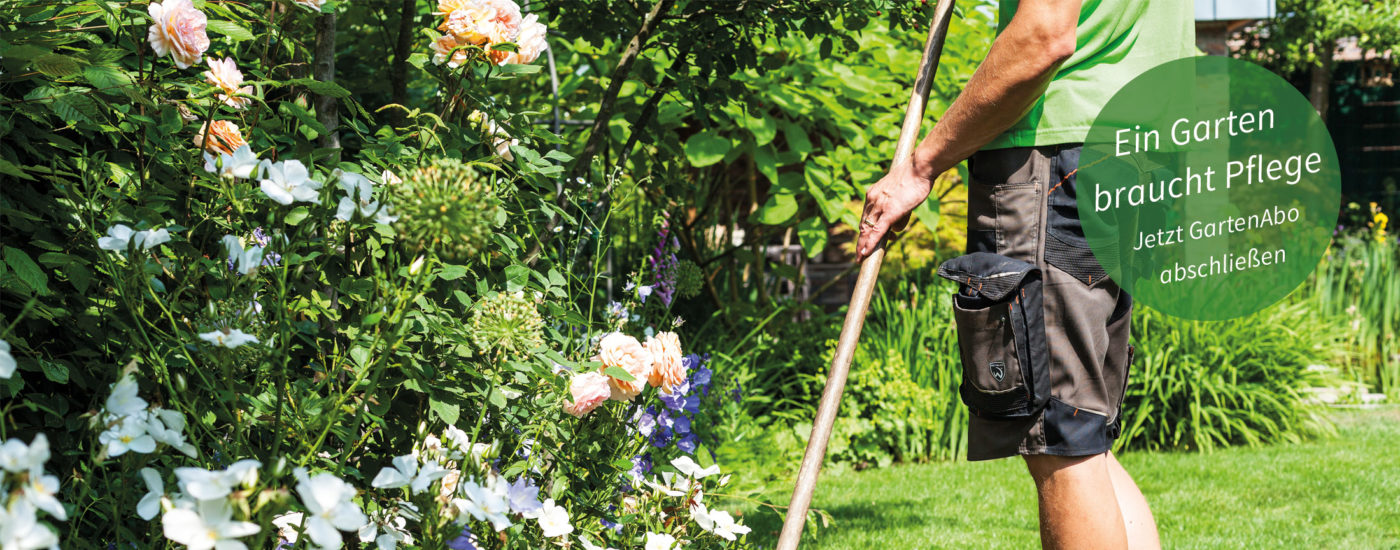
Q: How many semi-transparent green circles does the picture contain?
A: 1